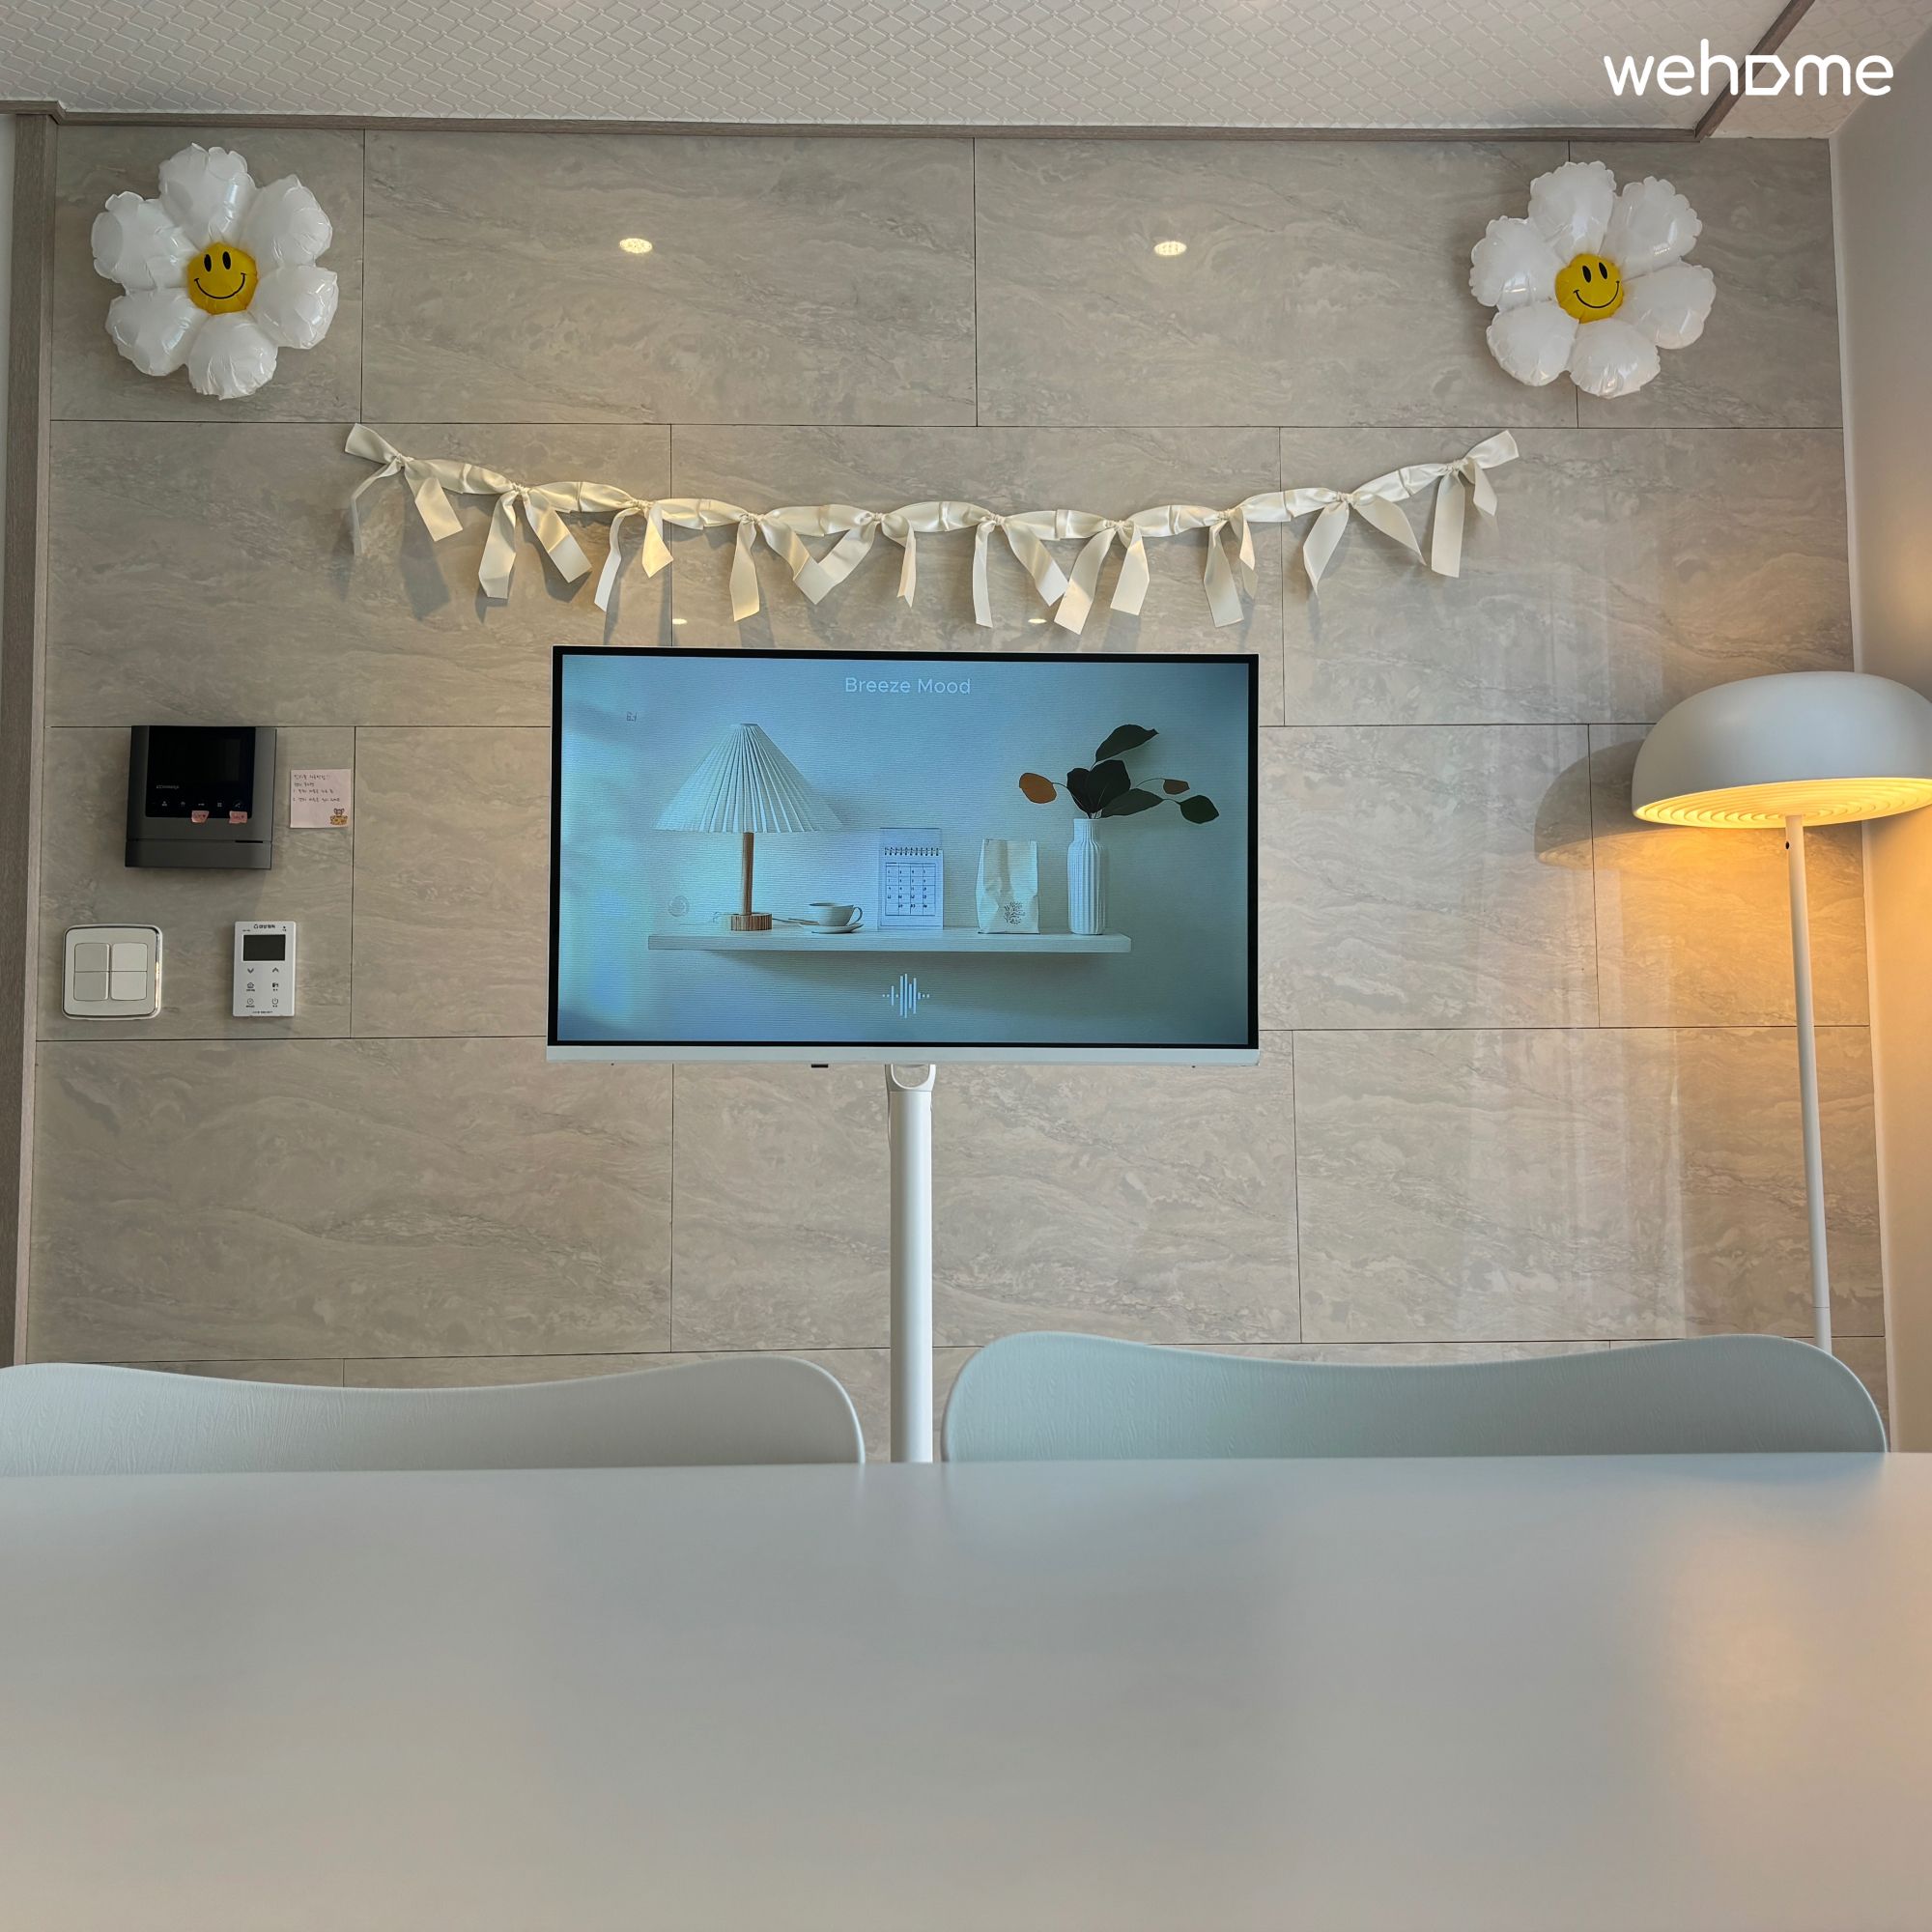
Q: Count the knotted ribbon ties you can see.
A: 10